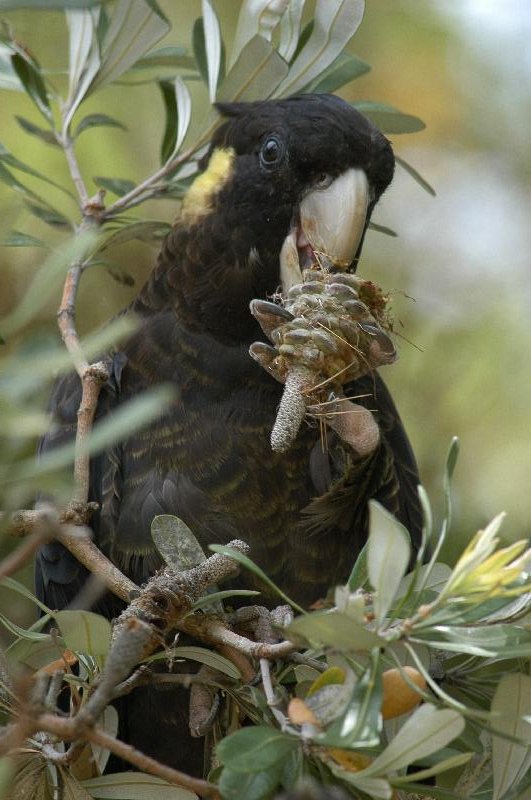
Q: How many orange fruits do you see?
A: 2